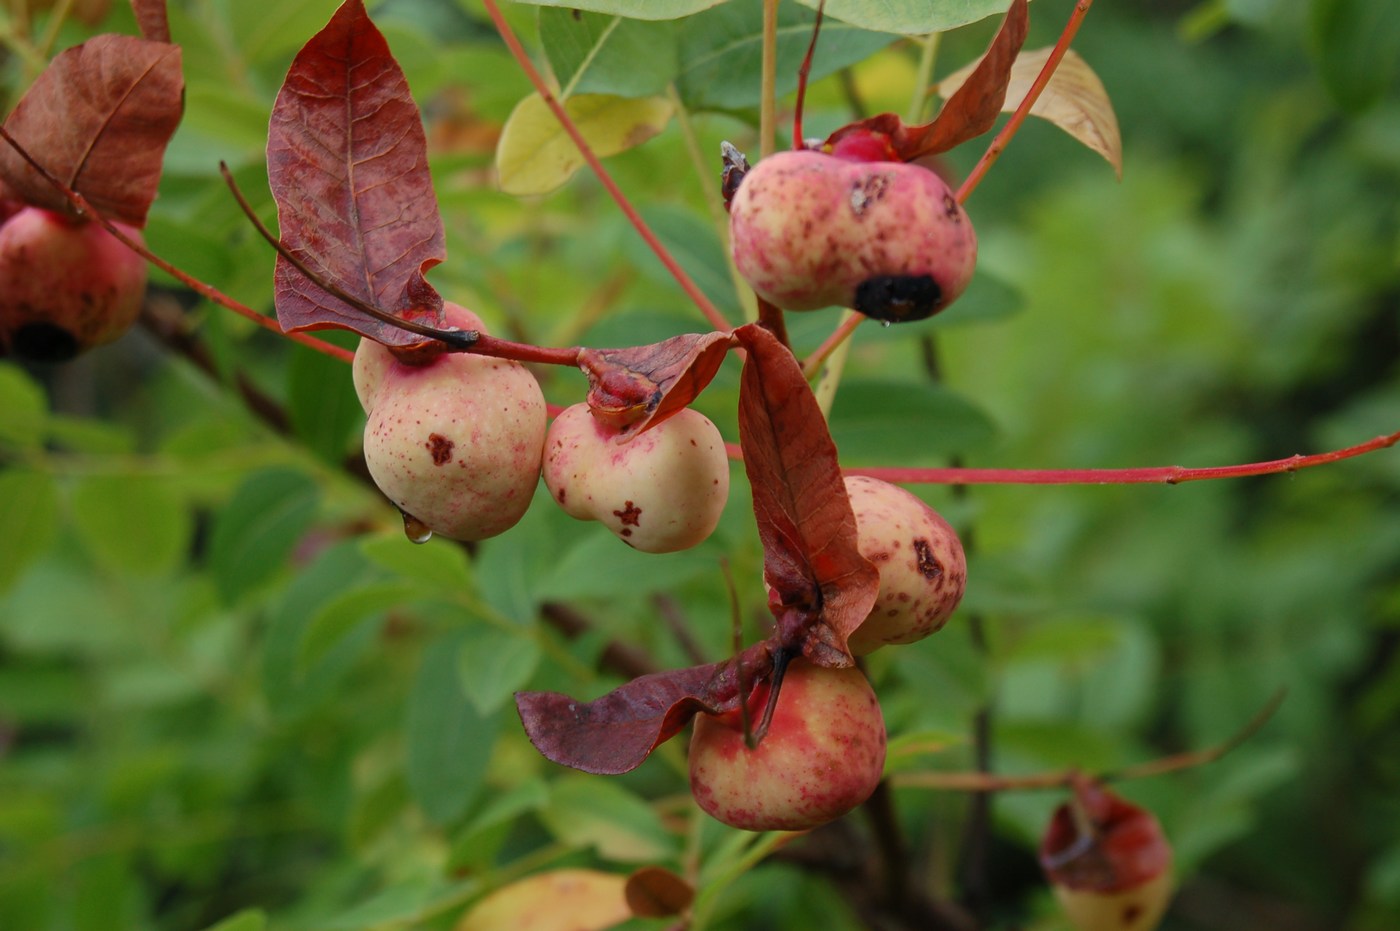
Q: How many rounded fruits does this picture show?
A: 7